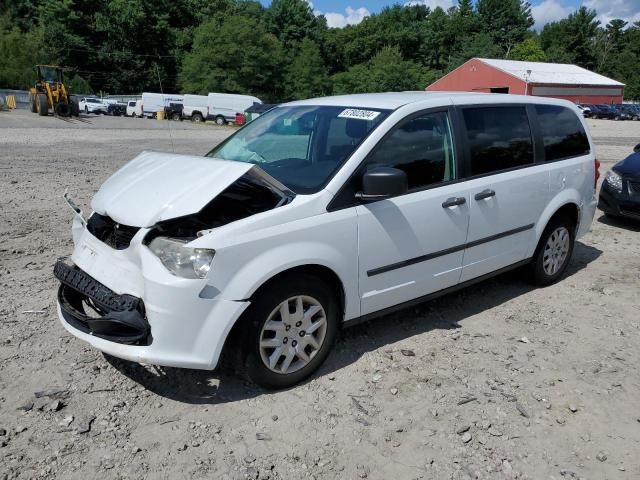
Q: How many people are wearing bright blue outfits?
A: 0